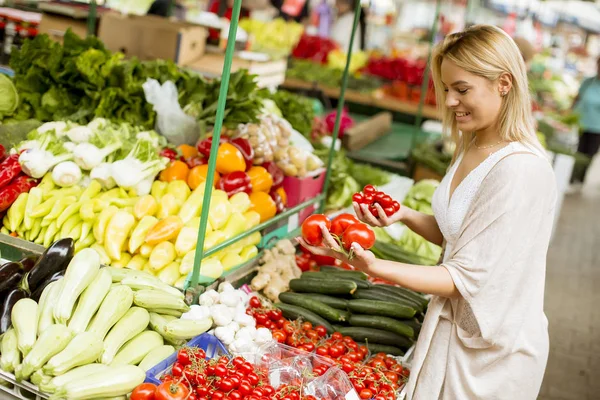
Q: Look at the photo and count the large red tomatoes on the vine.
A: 3